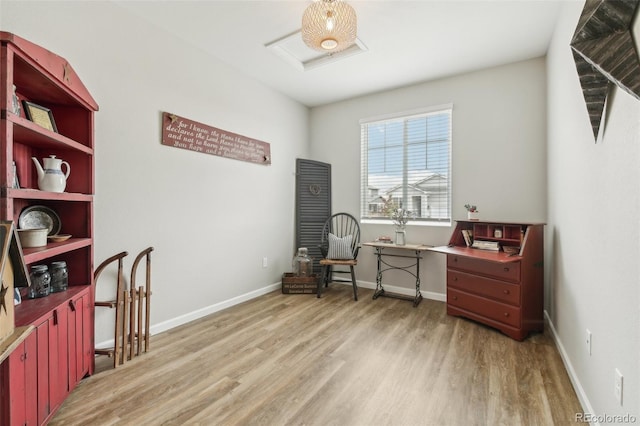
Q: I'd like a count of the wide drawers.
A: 3